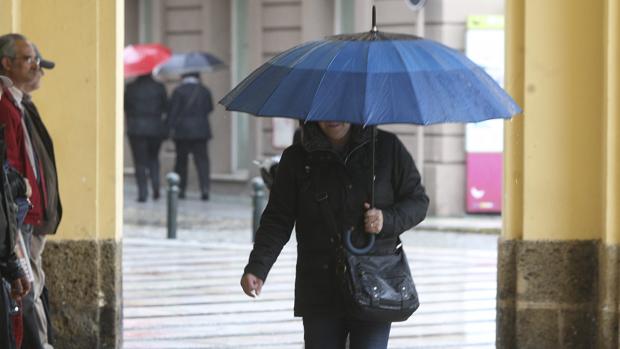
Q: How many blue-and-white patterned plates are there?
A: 0